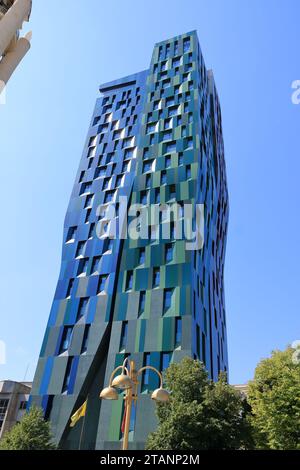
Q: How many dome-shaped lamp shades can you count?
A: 3